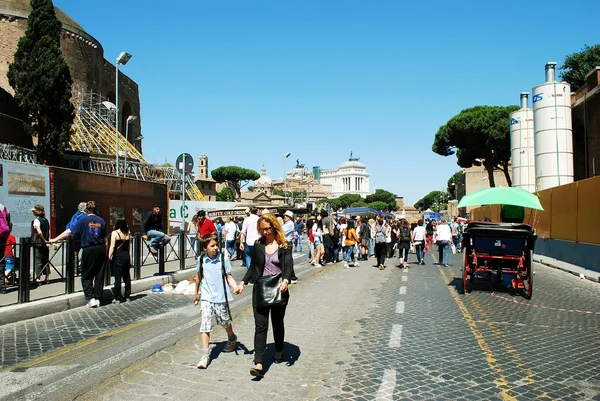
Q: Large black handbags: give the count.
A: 1